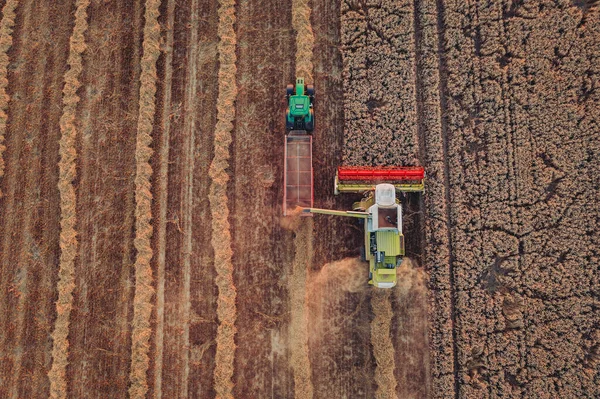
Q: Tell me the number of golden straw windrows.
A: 6